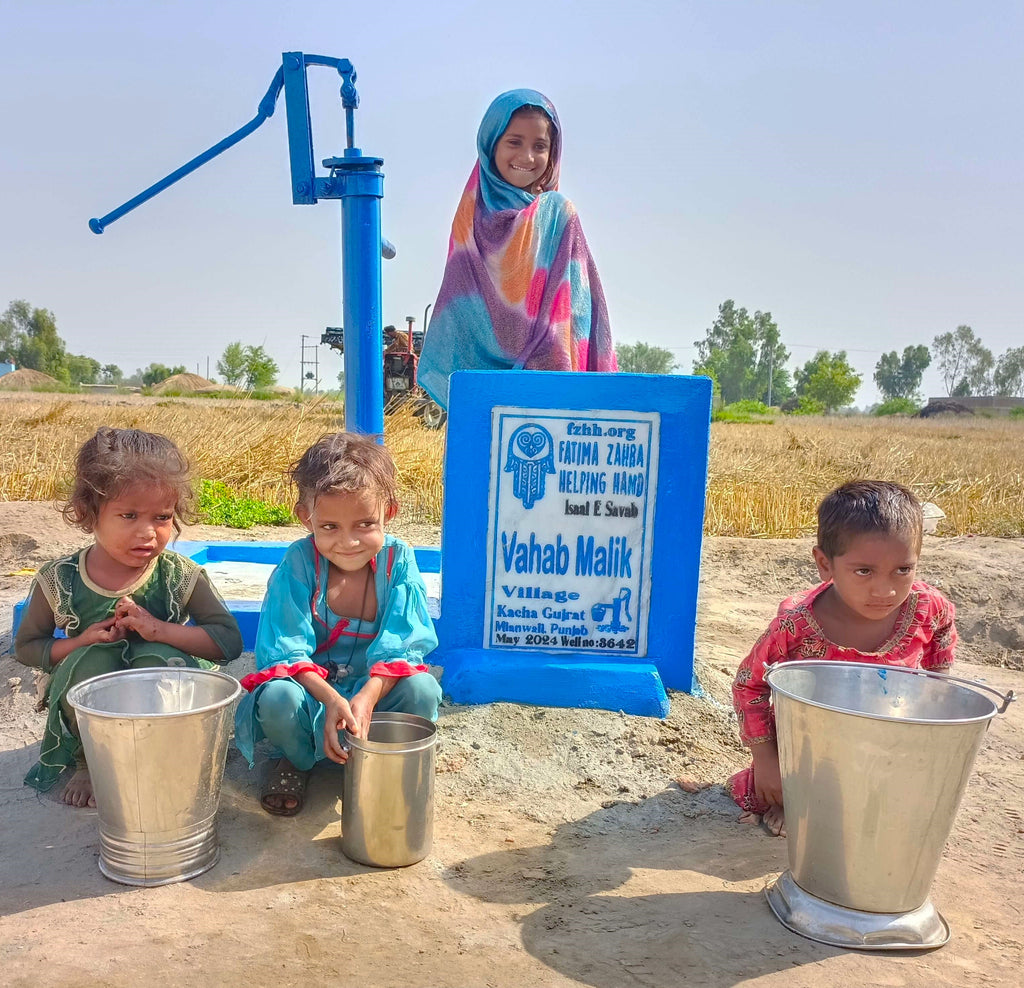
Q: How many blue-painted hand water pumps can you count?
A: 1